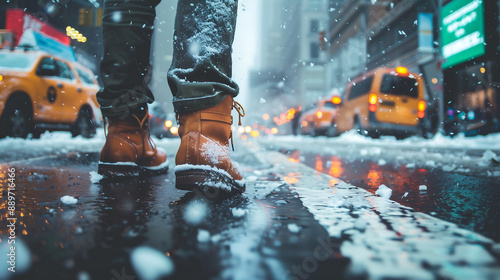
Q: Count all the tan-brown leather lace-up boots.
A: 2